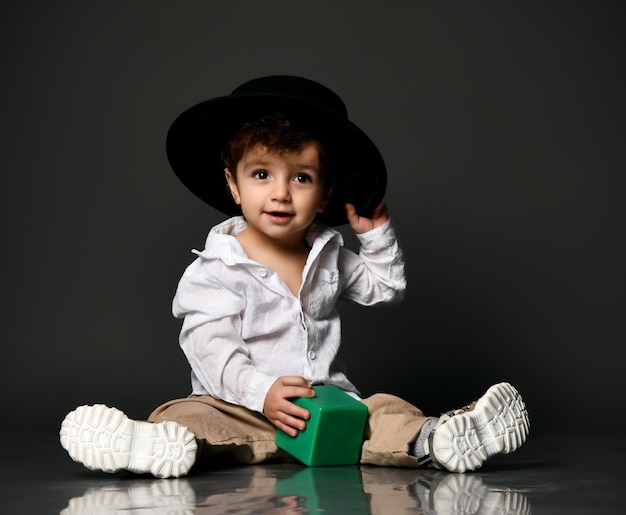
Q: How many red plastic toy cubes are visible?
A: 0